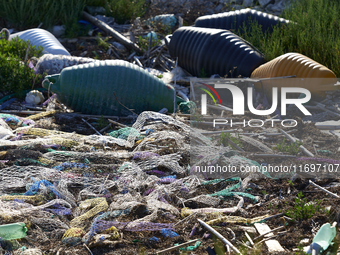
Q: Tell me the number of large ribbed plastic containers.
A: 5